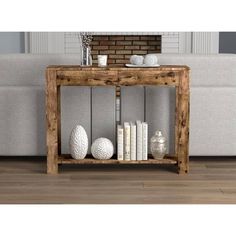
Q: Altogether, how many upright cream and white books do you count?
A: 5